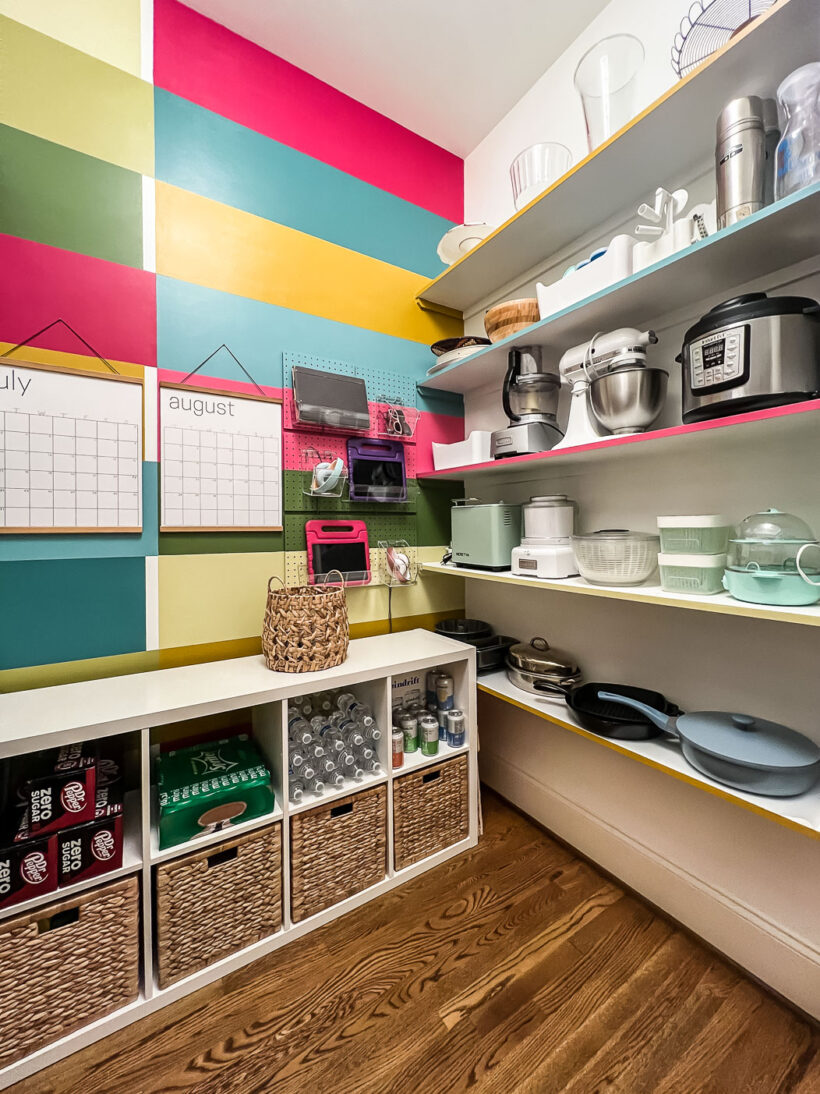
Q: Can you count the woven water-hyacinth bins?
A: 4